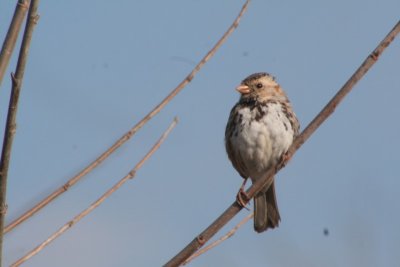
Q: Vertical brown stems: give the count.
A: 2